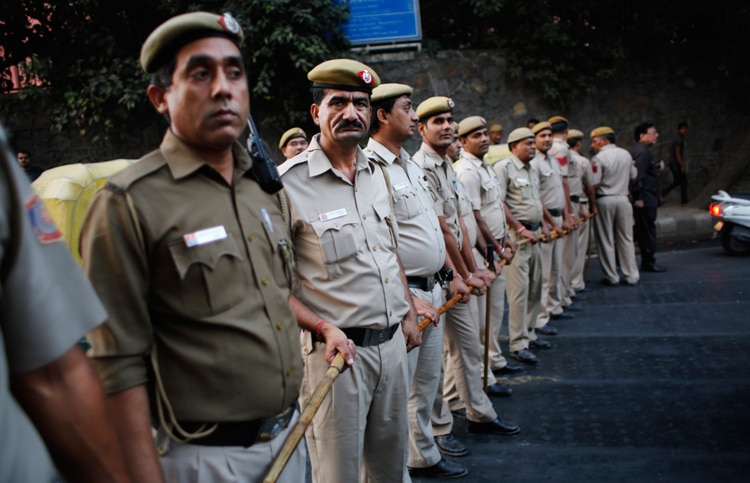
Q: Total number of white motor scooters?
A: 1